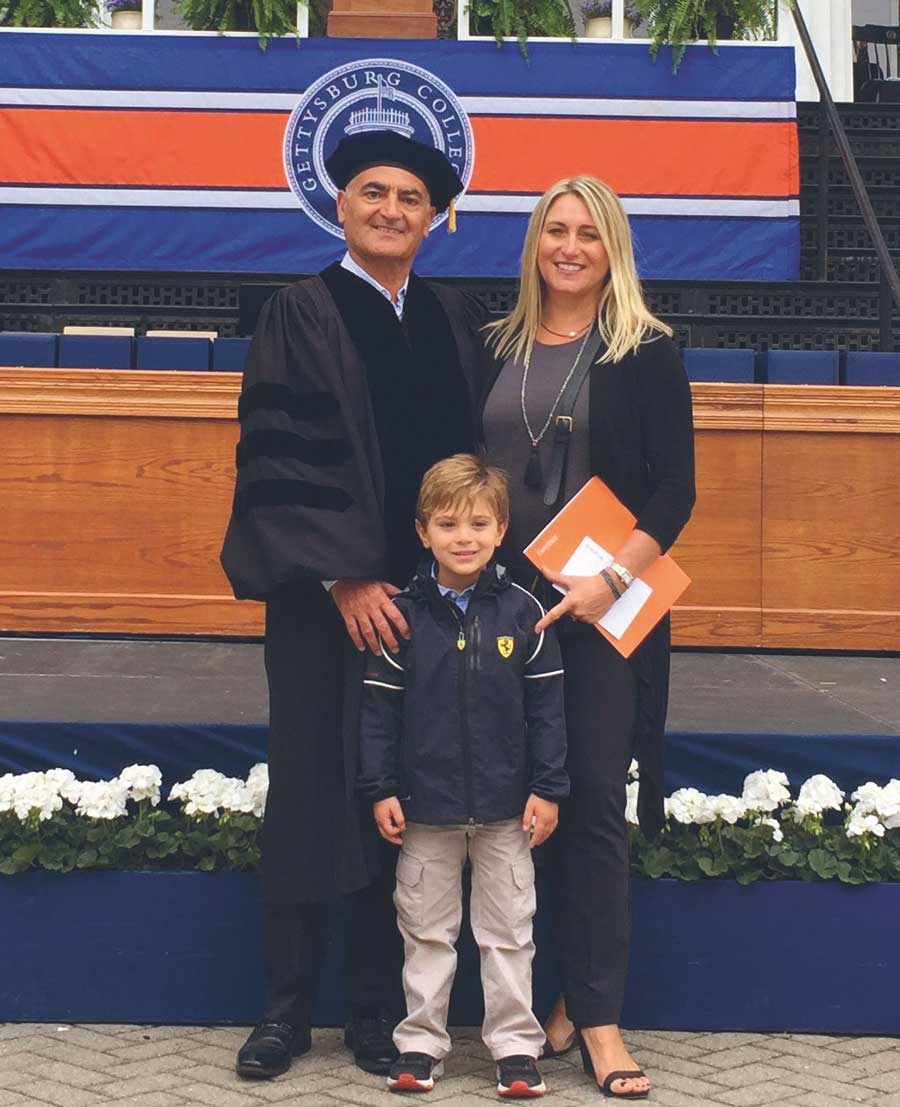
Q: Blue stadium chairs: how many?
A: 7